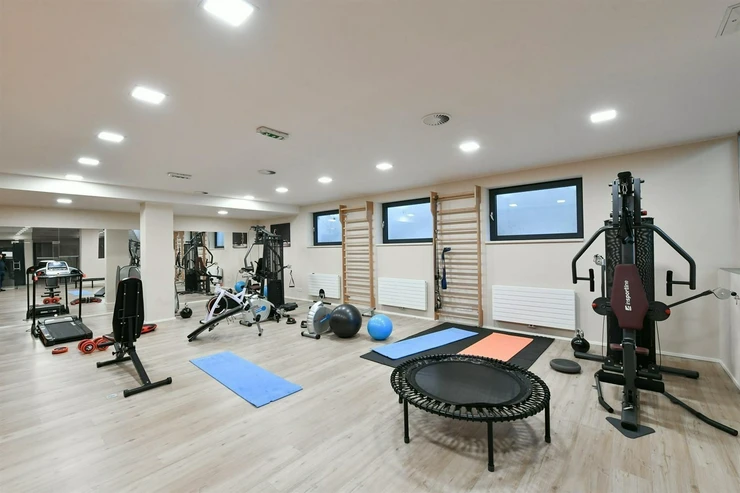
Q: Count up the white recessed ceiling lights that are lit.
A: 13